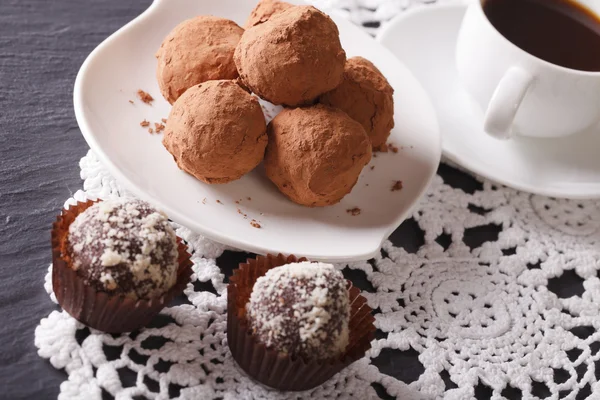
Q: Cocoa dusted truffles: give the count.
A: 6